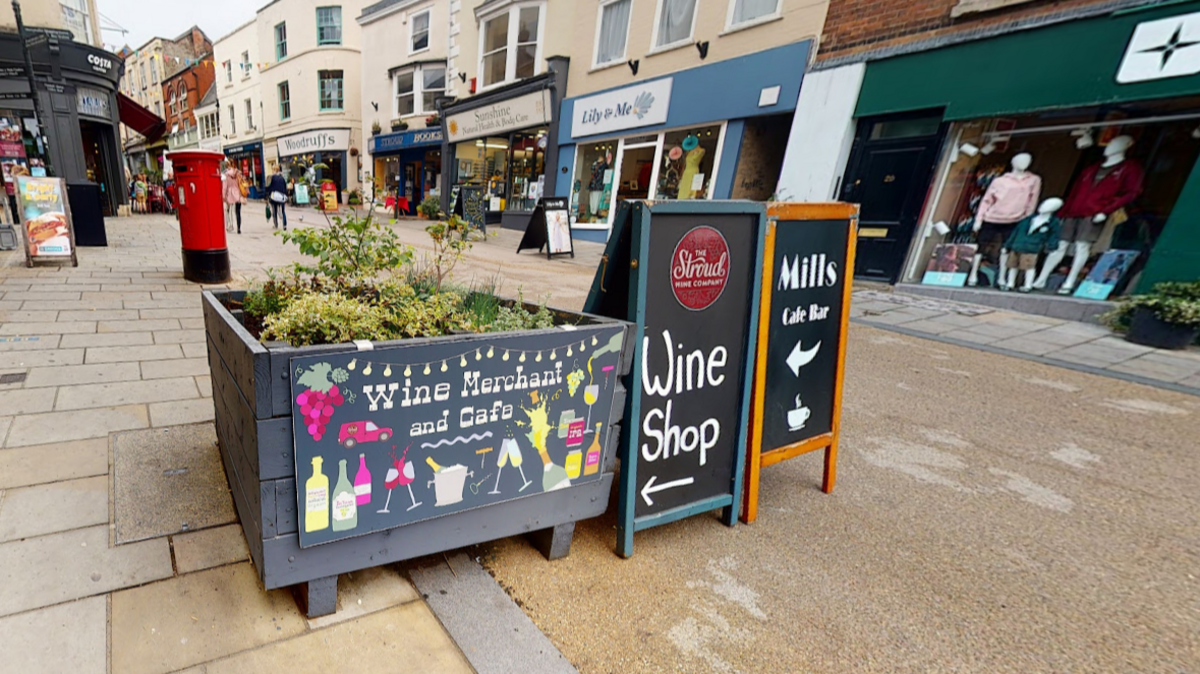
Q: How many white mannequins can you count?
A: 3